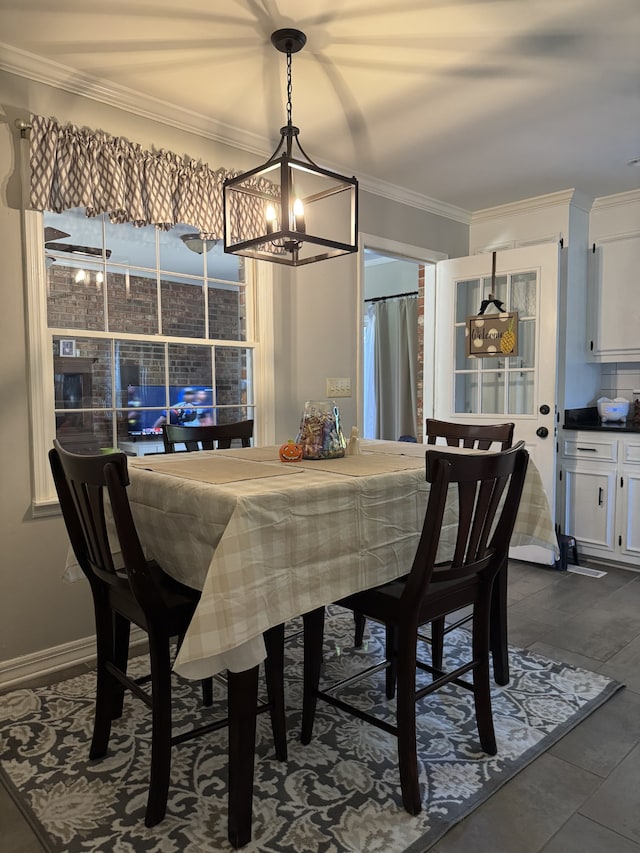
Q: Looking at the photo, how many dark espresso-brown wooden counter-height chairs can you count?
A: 4